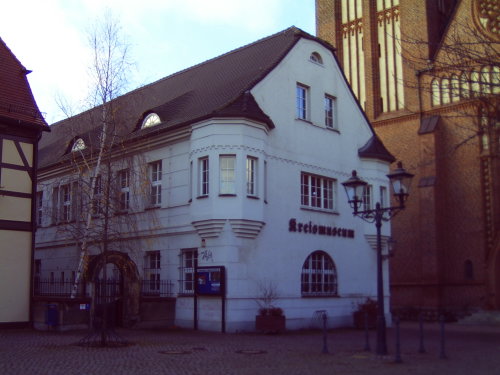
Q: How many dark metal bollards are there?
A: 5